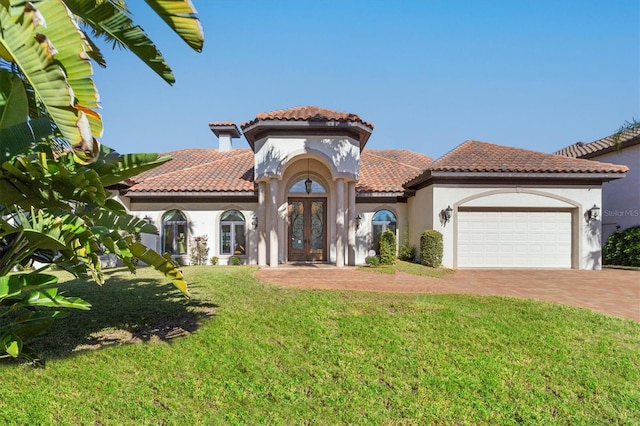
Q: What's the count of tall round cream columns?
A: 4